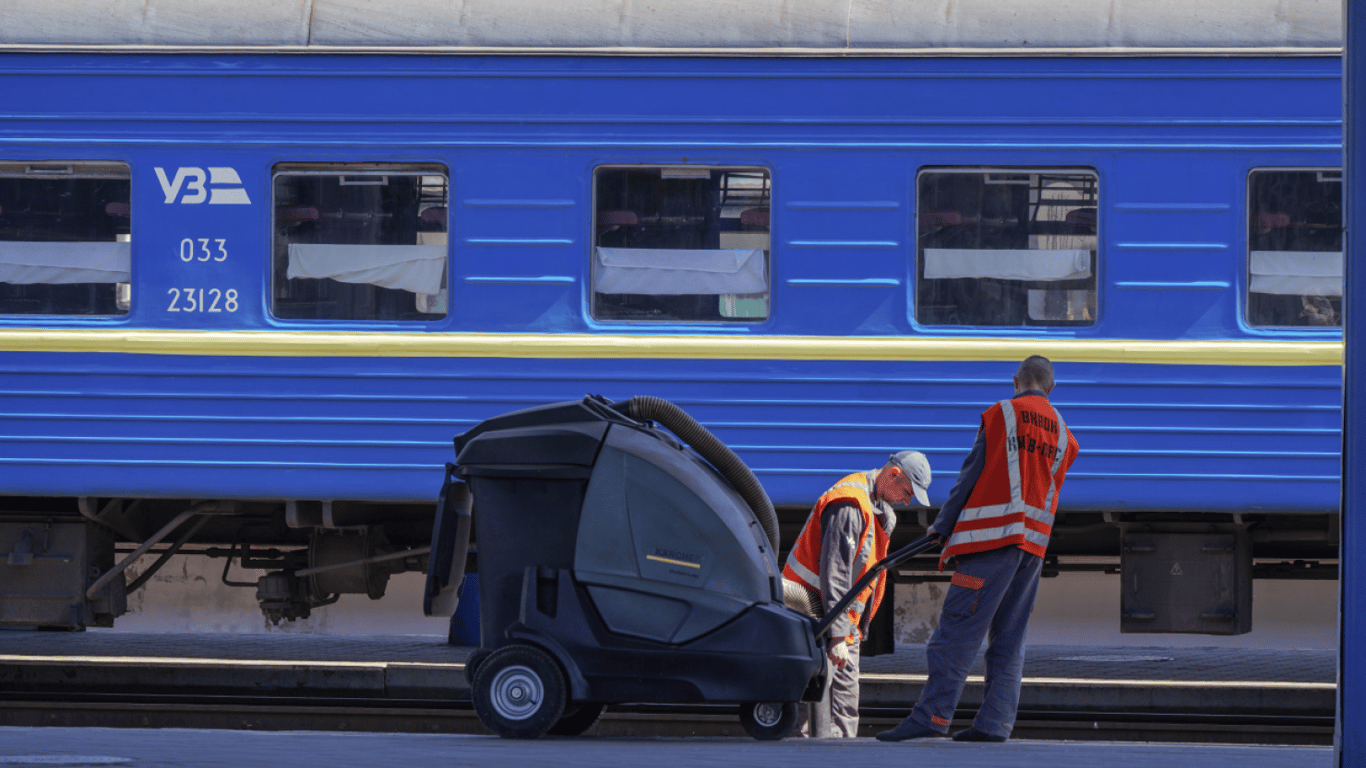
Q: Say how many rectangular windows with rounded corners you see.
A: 5